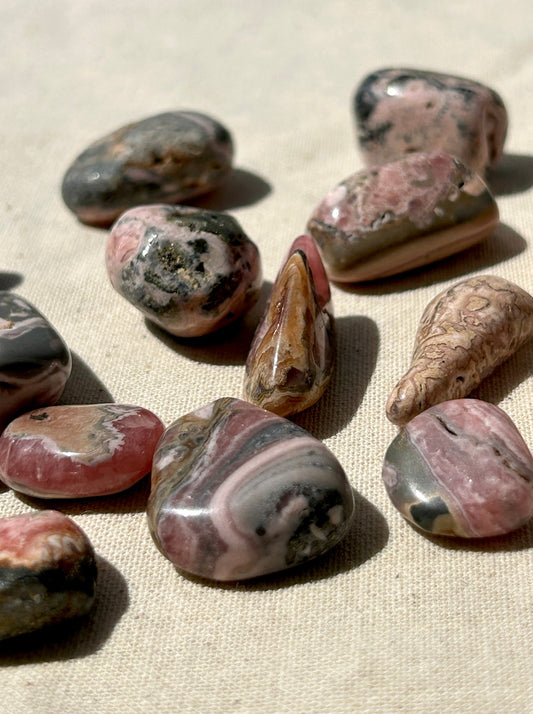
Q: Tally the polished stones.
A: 11